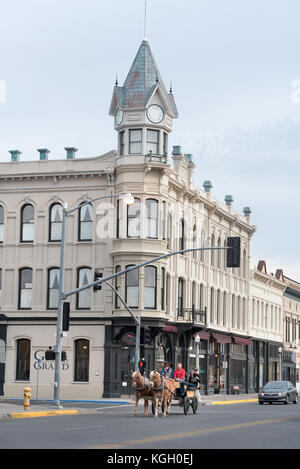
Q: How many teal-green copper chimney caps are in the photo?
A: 8